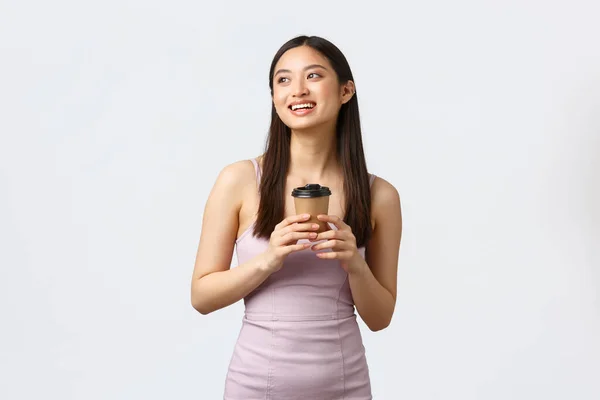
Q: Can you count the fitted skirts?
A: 1